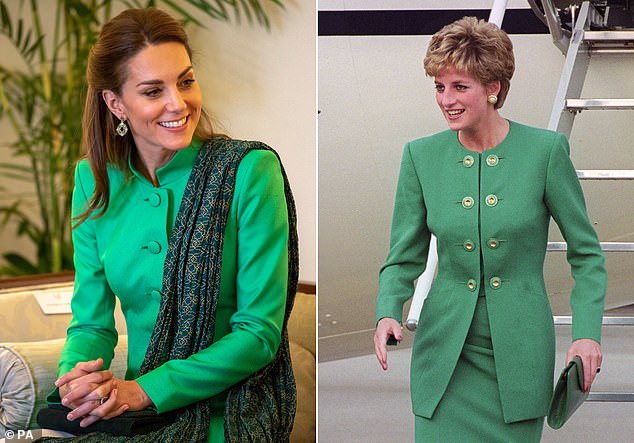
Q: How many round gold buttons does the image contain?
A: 8